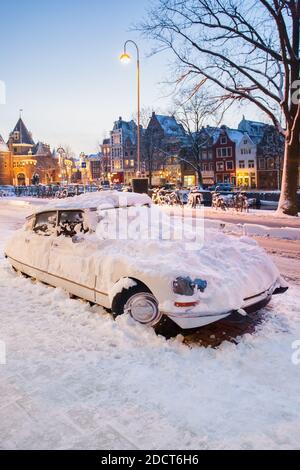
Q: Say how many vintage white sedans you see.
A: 1